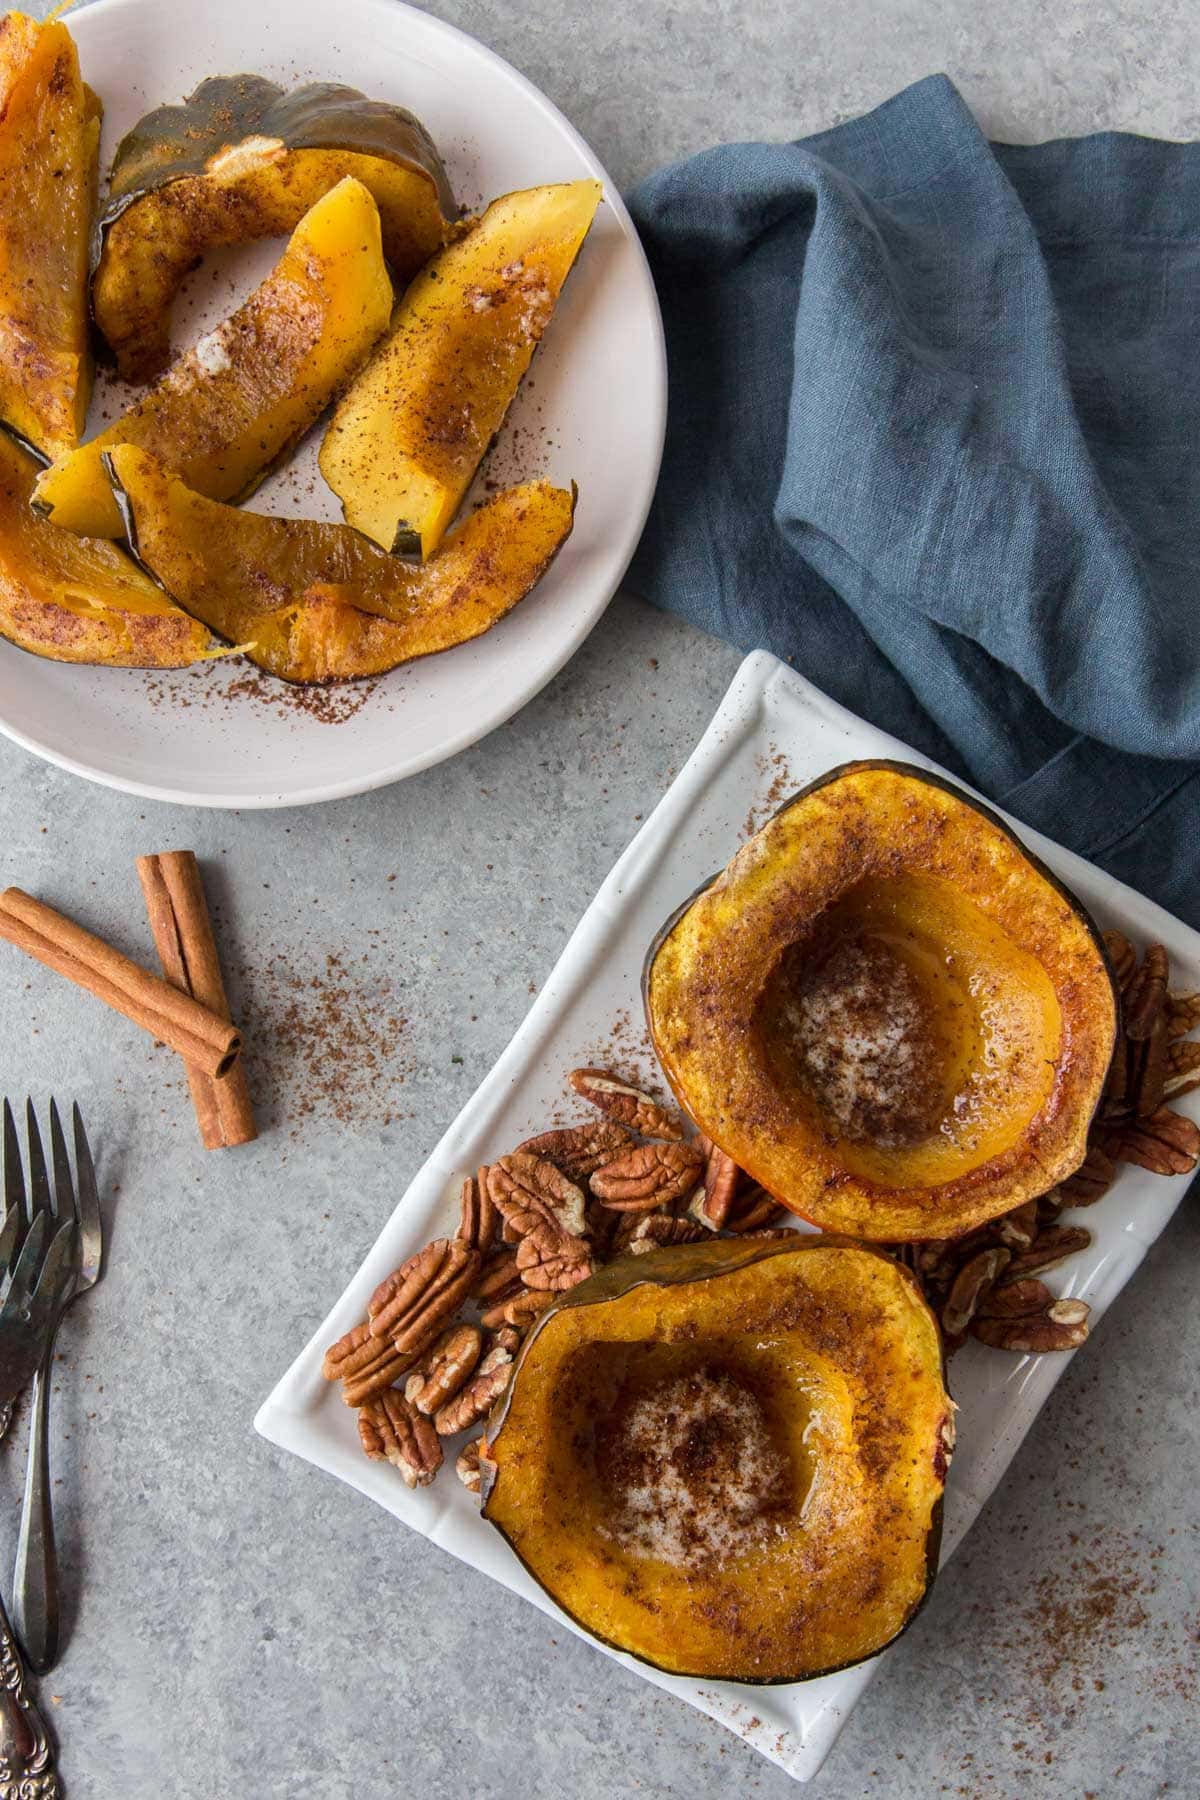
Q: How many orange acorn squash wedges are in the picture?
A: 6